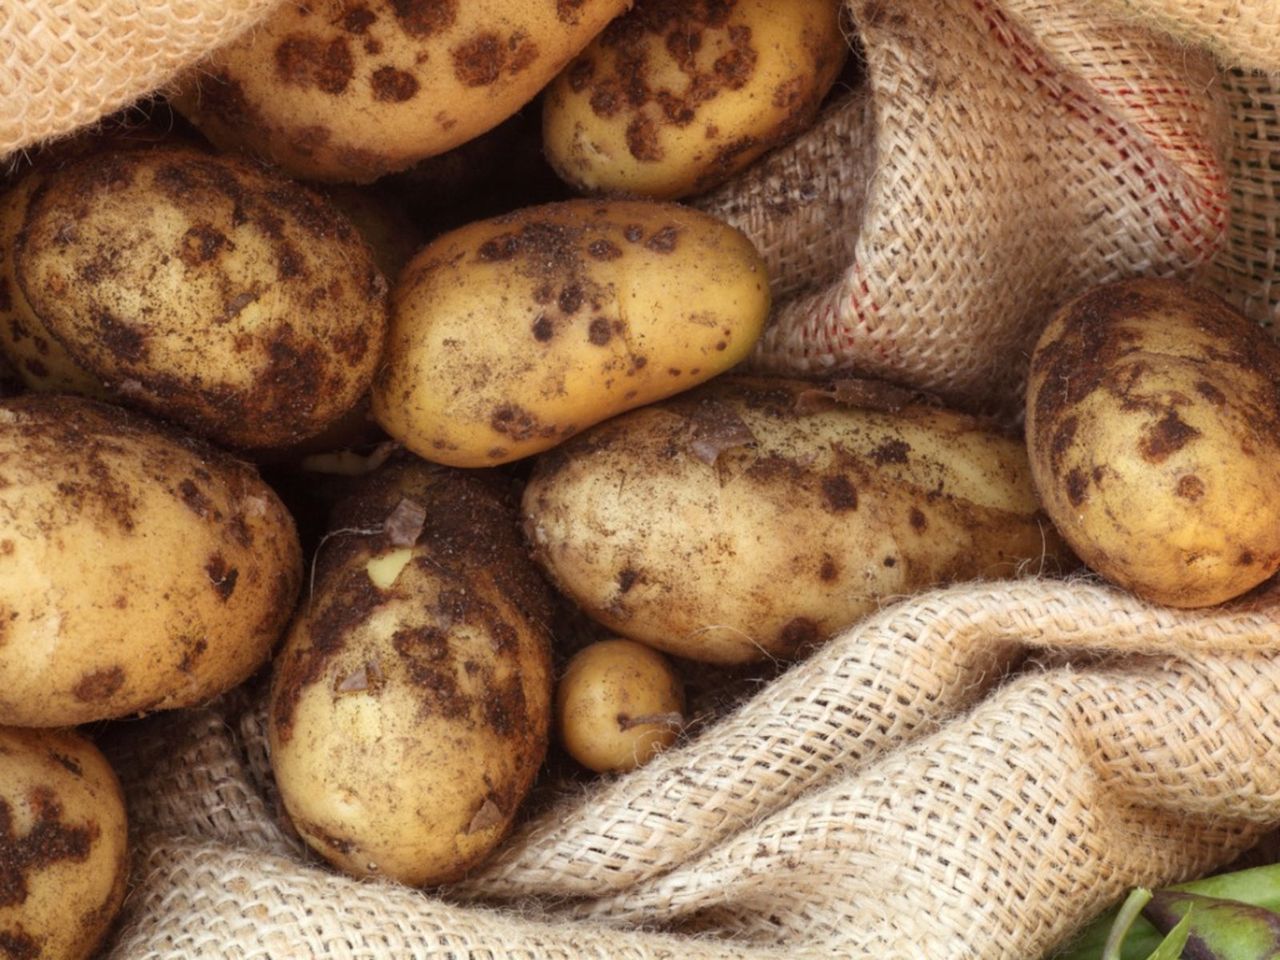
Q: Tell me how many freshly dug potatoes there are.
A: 11